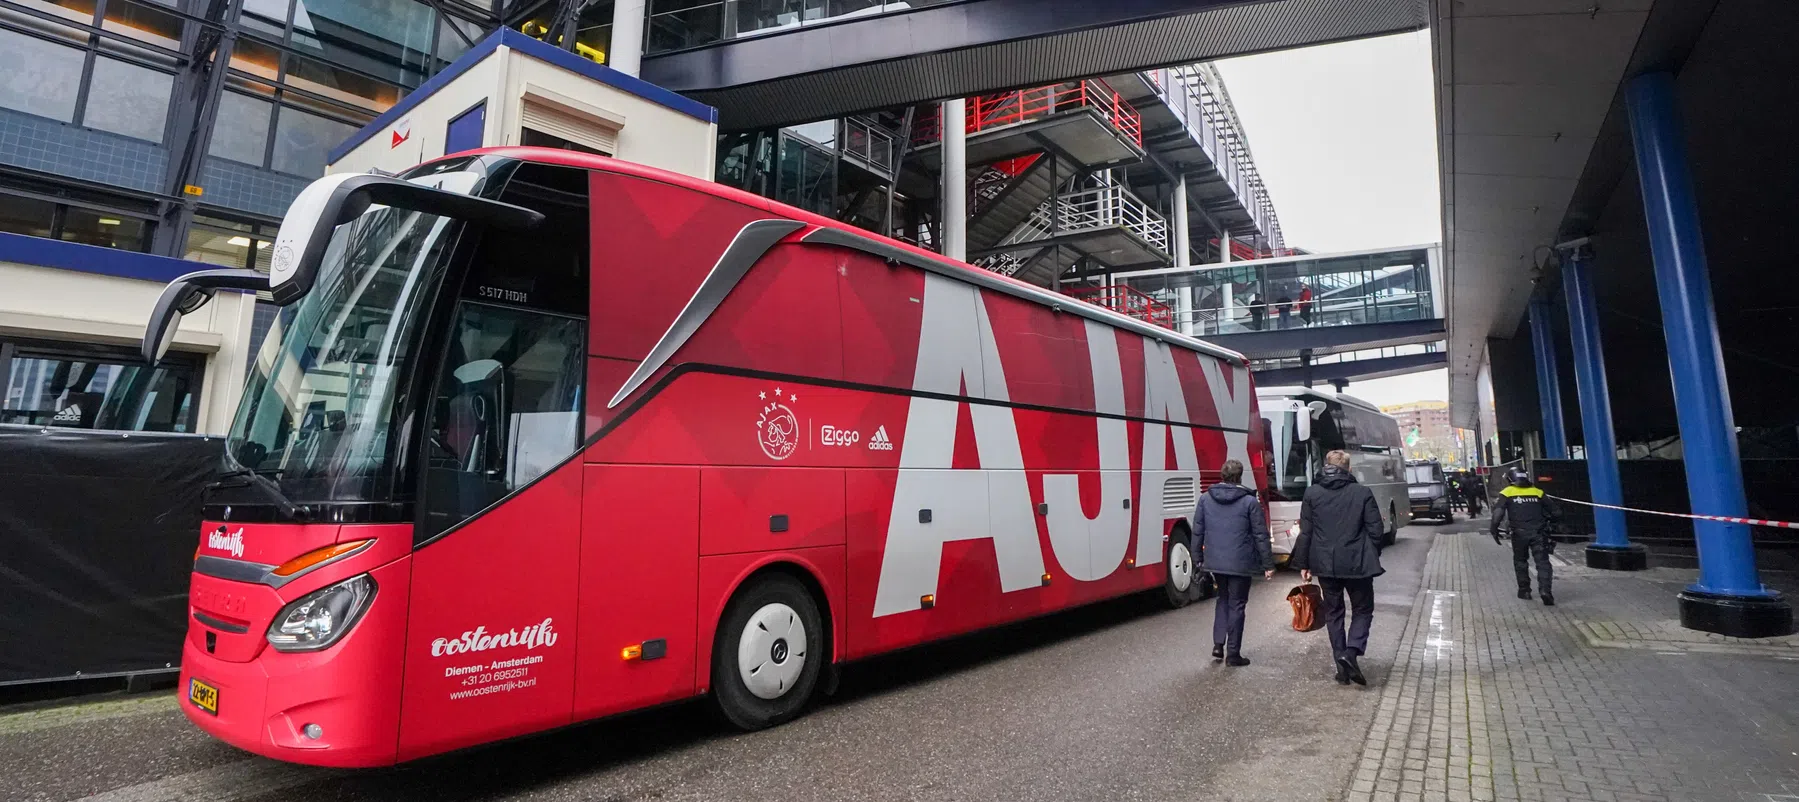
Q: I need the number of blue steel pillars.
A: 3